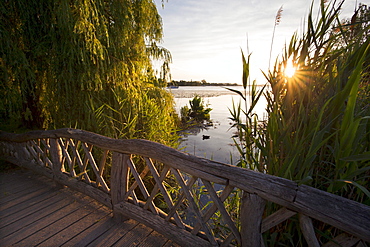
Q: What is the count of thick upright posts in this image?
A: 3